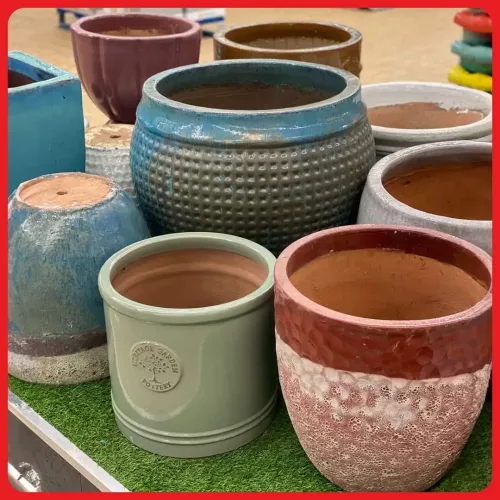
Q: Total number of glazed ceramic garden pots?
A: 10